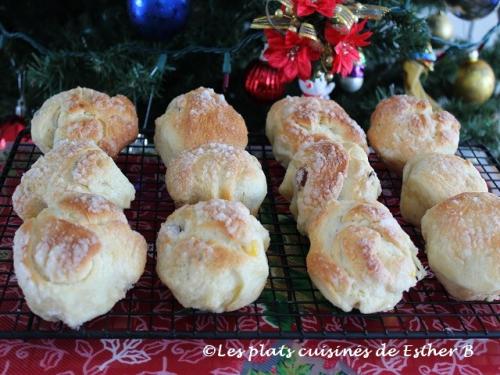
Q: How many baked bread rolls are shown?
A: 12